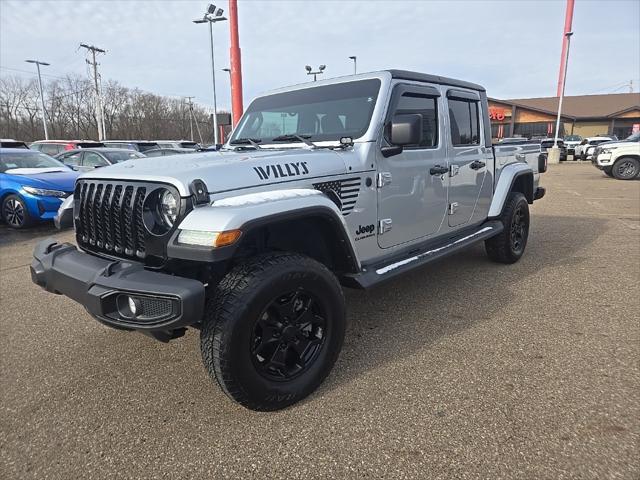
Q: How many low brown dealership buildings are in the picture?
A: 1